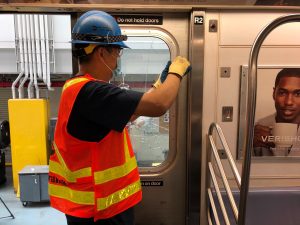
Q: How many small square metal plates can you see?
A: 4